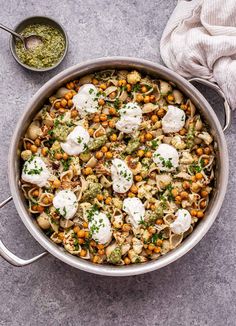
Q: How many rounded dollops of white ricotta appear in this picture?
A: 11